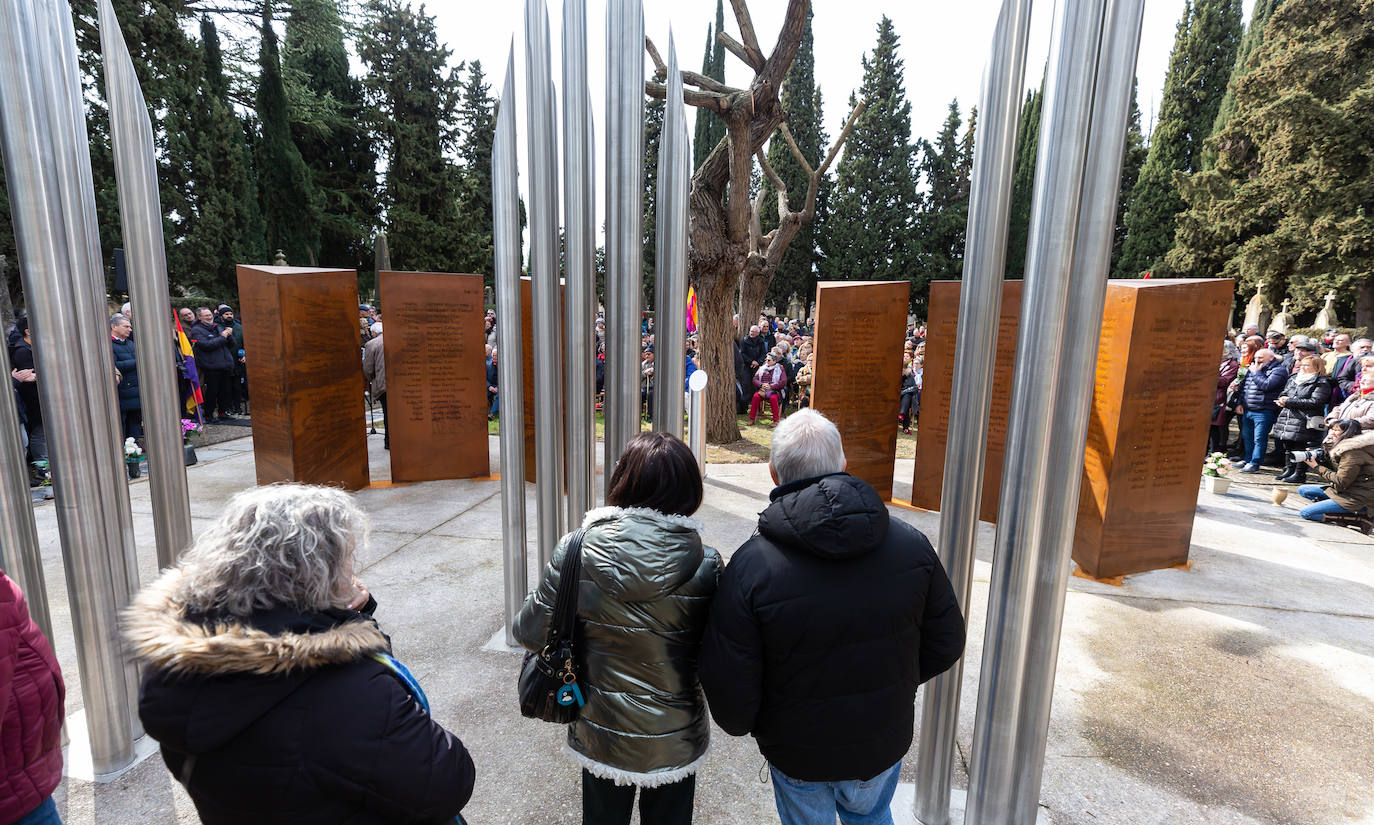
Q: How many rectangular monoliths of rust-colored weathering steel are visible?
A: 6